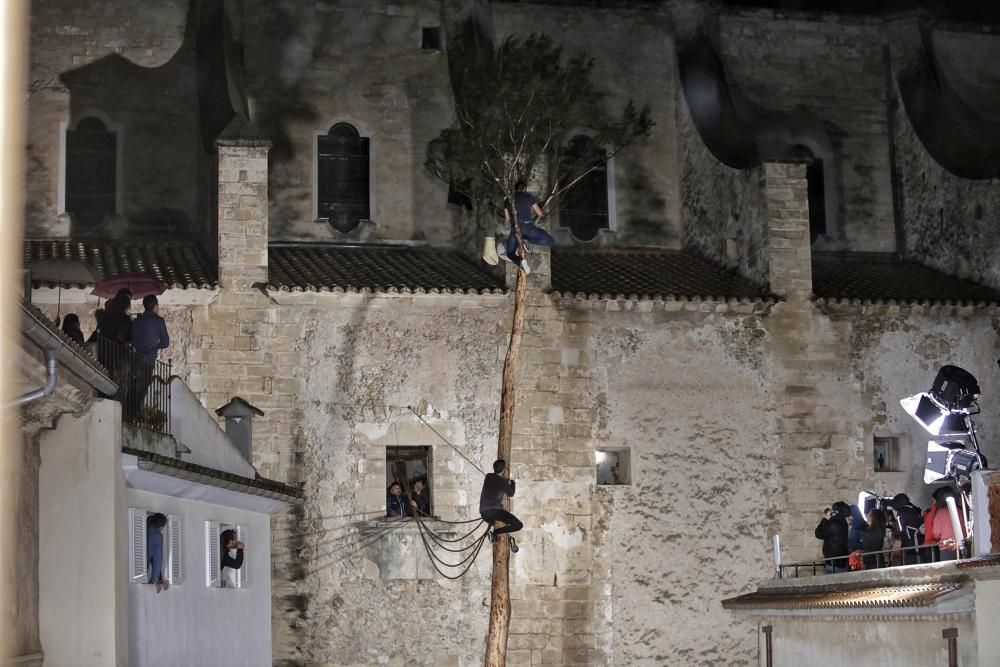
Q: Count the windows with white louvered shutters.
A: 2